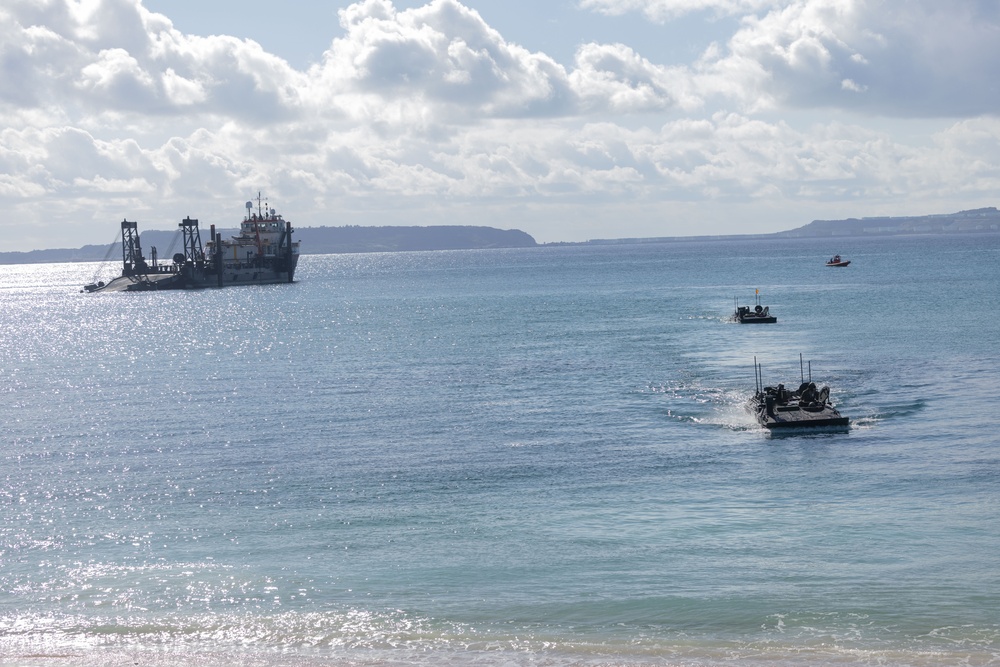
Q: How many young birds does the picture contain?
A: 0